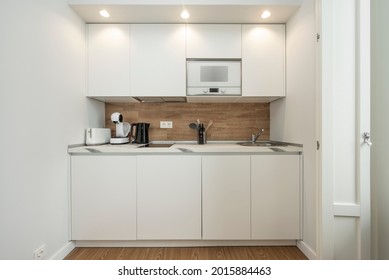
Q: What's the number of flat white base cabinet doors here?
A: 4